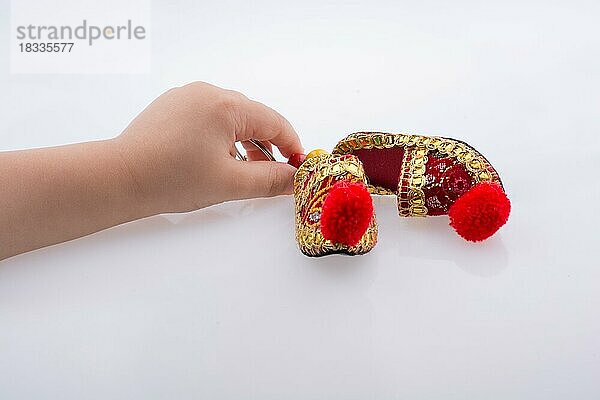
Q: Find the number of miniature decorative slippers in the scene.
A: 2